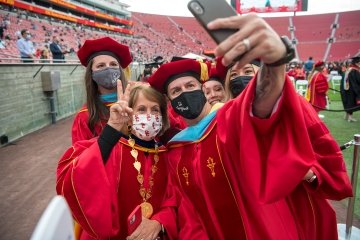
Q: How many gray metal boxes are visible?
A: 1